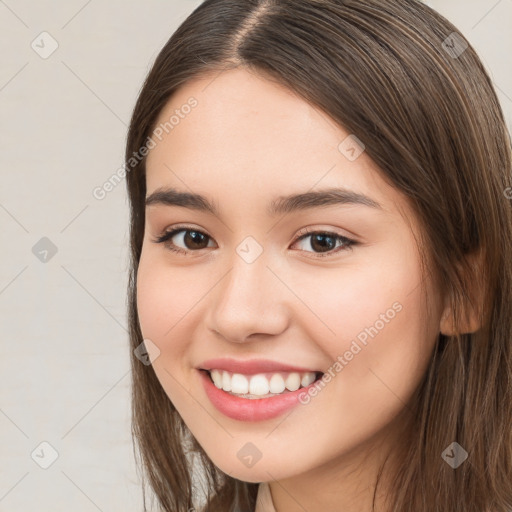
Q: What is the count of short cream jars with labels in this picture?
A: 0